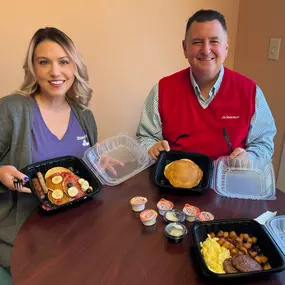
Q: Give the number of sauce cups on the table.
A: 7